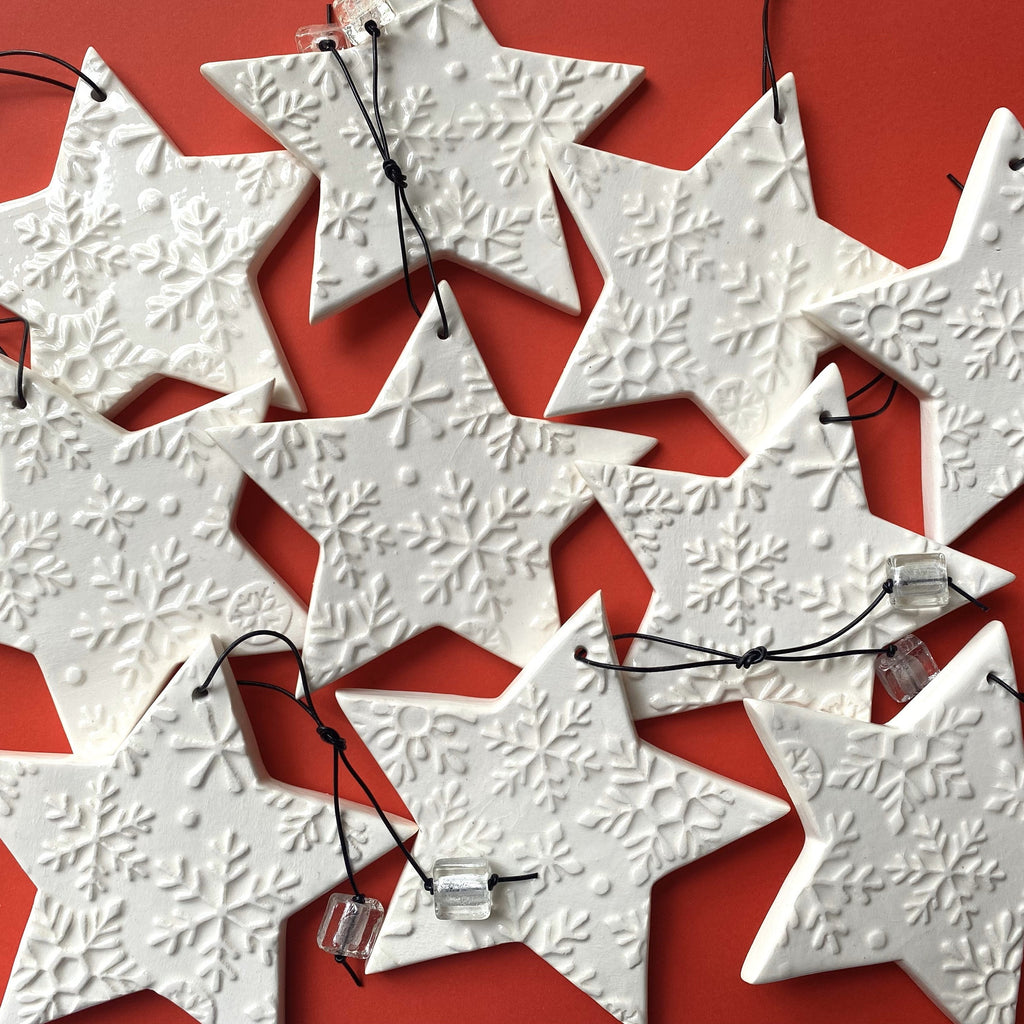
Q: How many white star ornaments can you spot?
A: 10